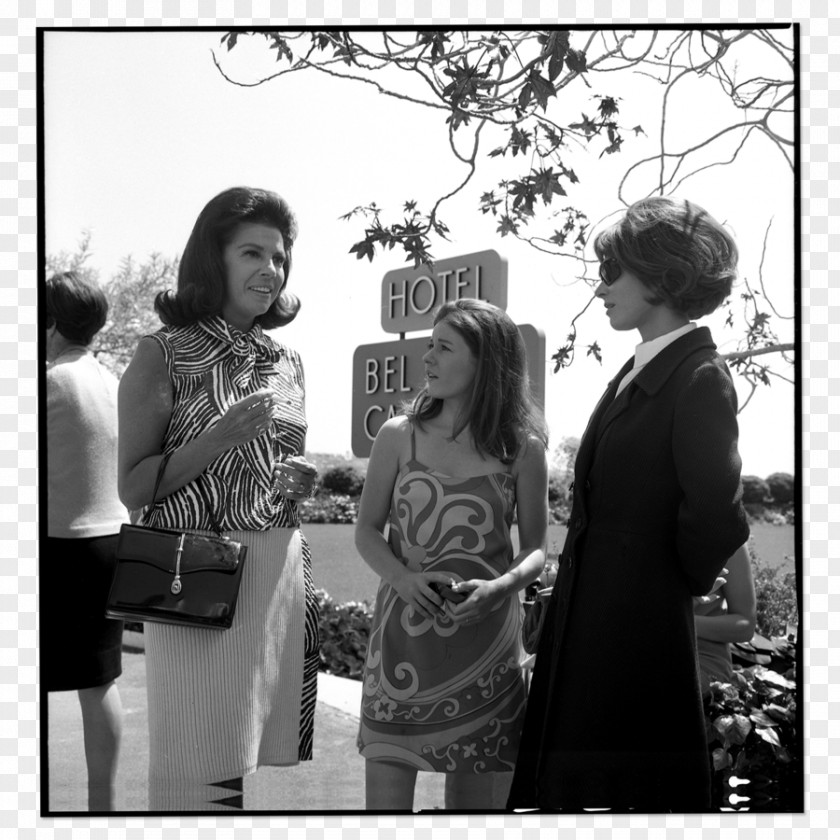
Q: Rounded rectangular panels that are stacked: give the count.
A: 2